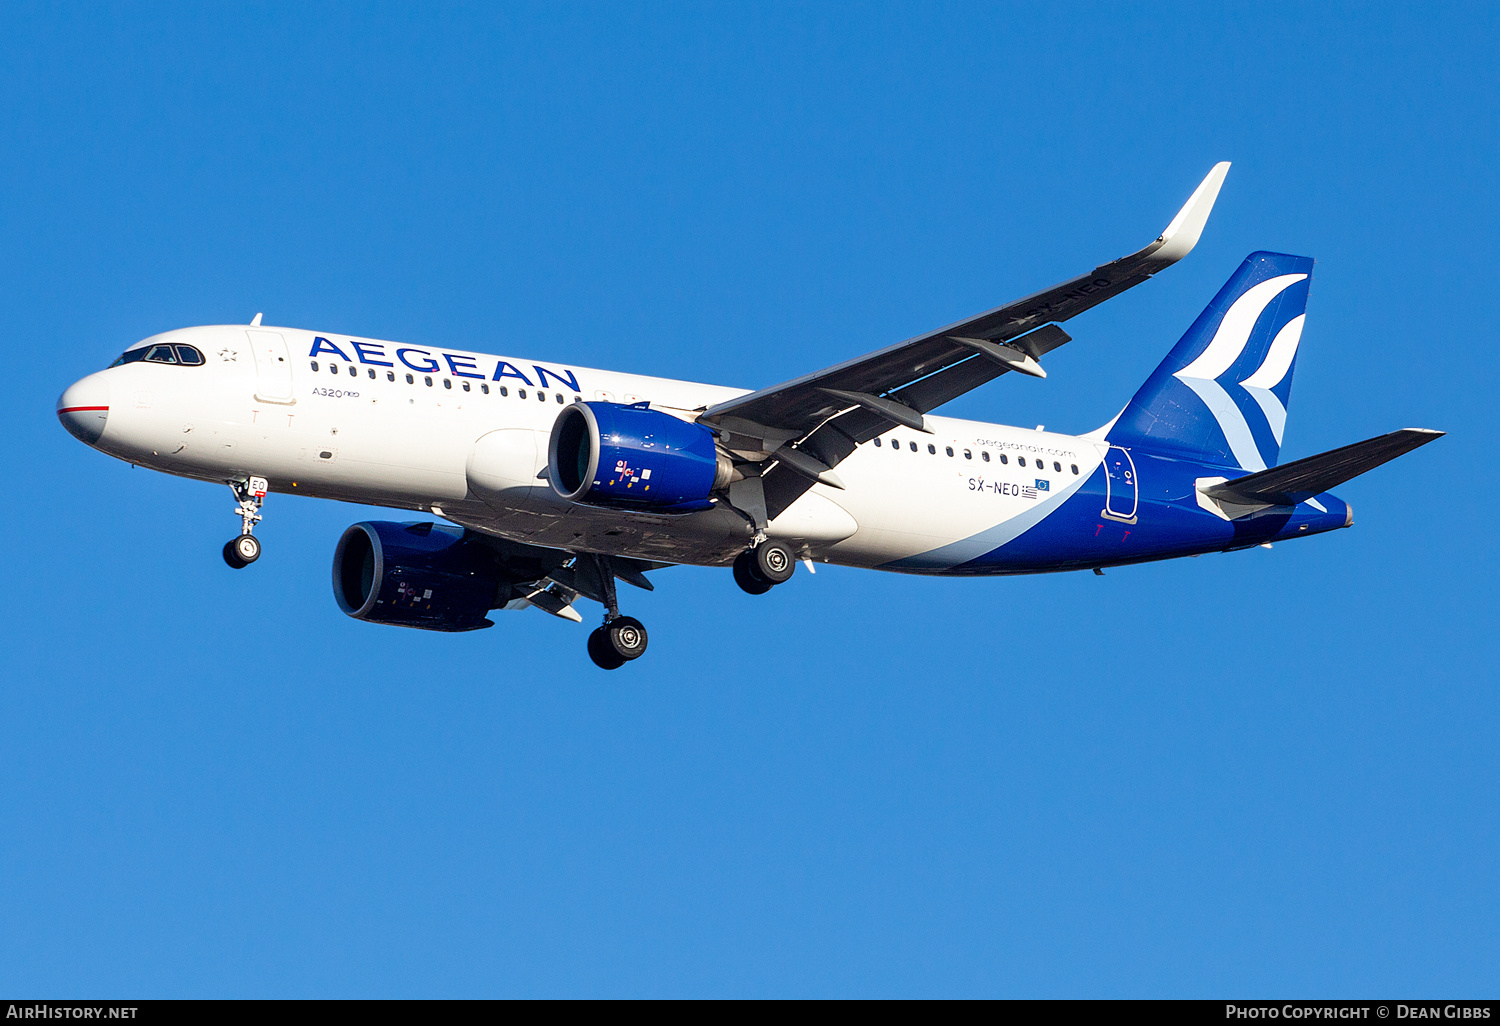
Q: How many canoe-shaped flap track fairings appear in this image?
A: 5